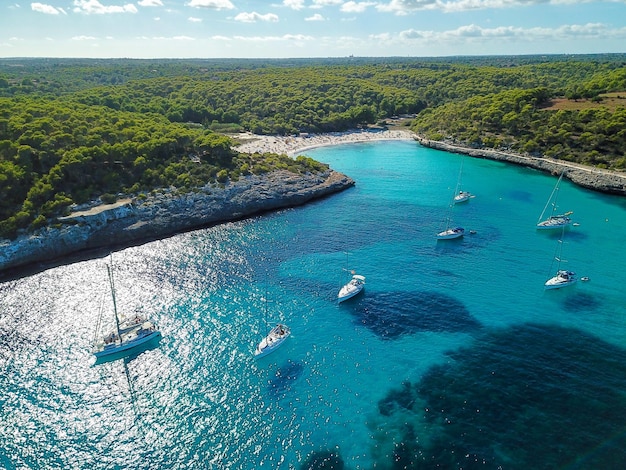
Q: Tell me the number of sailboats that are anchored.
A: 7